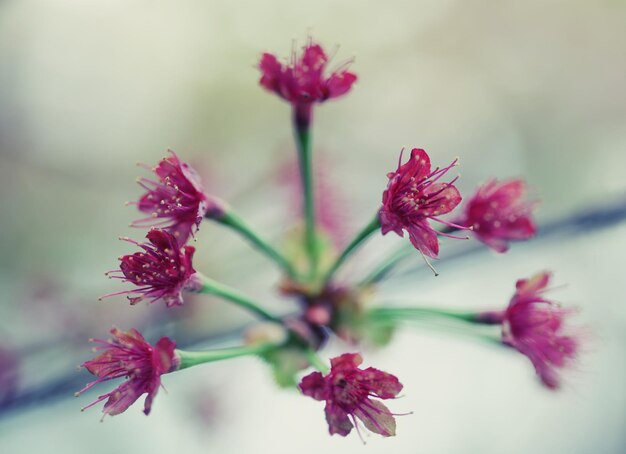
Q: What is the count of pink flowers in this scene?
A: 8